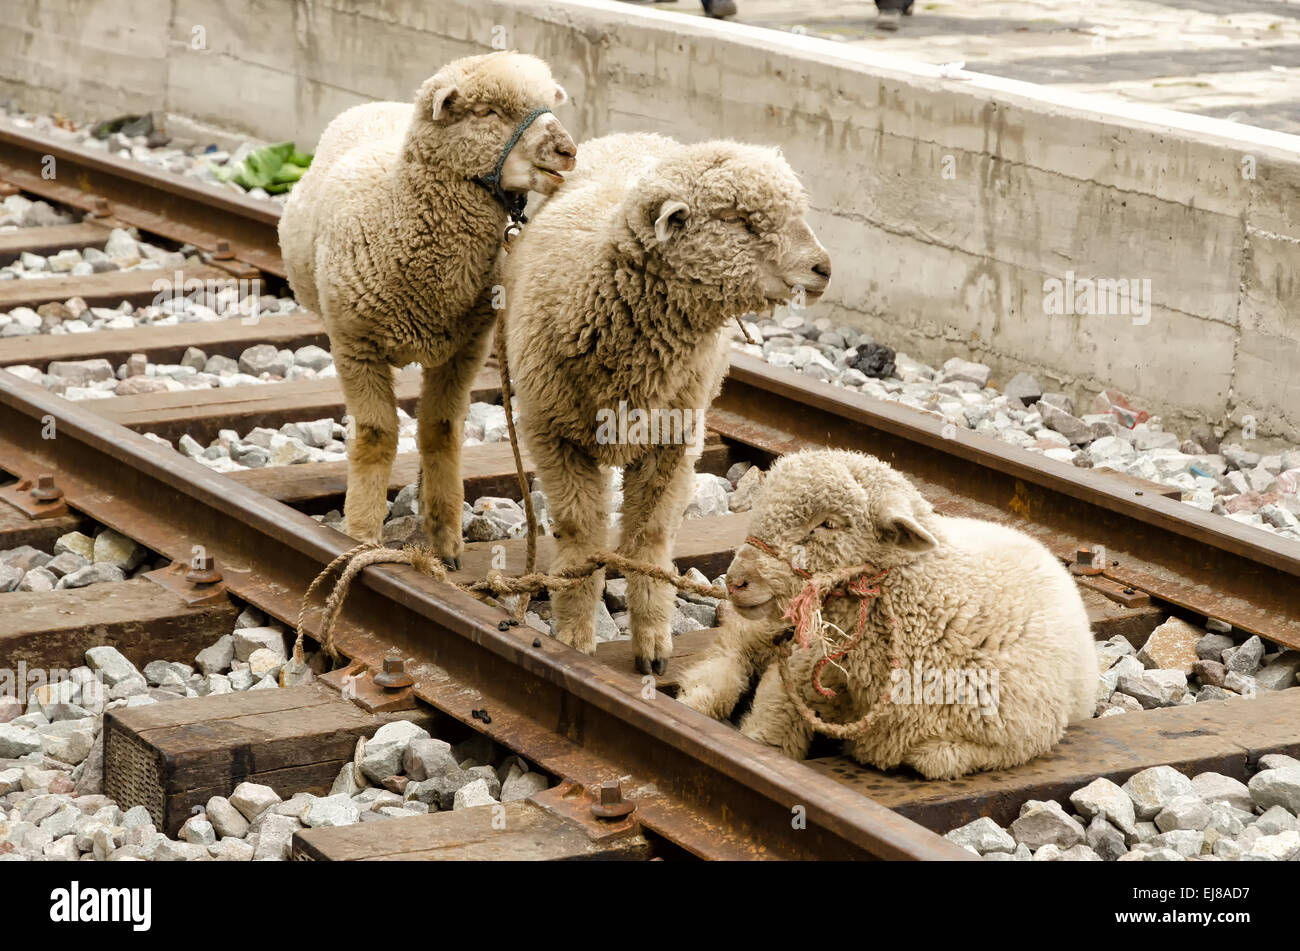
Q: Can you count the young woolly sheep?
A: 3